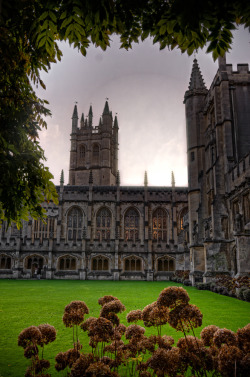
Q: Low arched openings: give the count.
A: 6